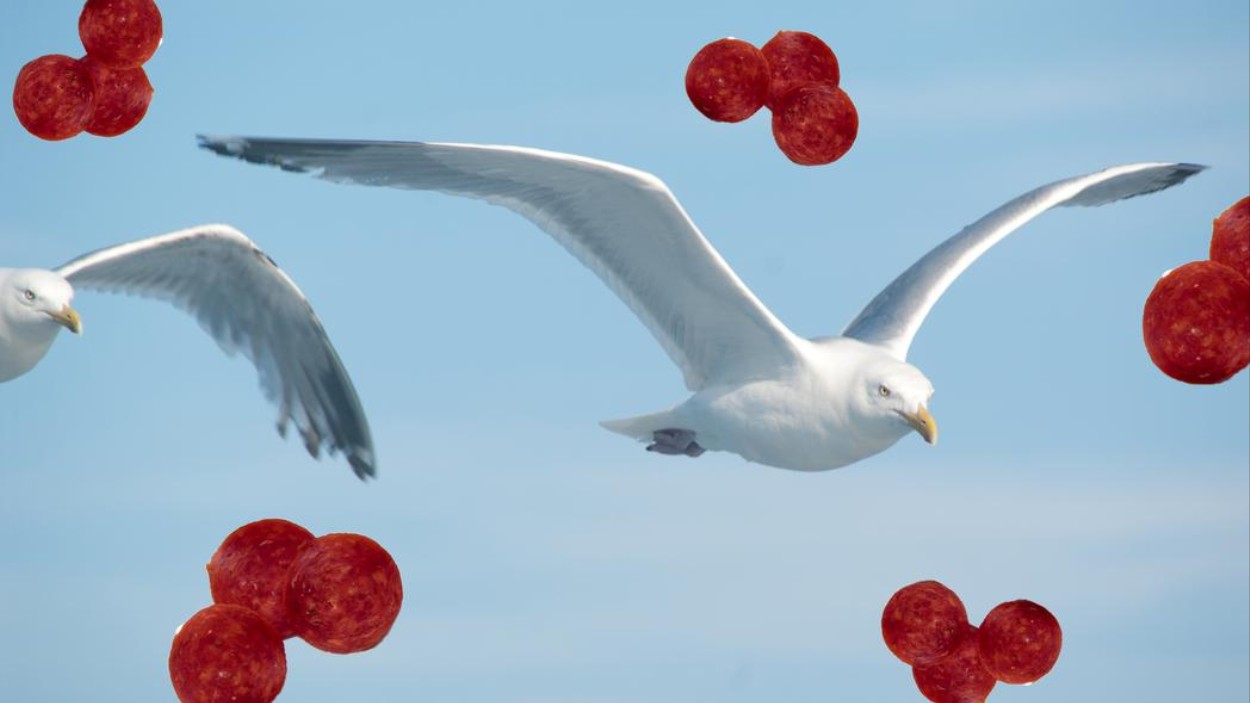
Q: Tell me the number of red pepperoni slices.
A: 14